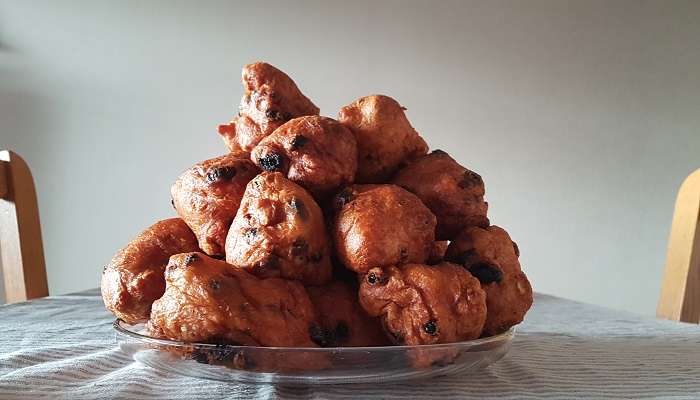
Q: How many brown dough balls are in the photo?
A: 12